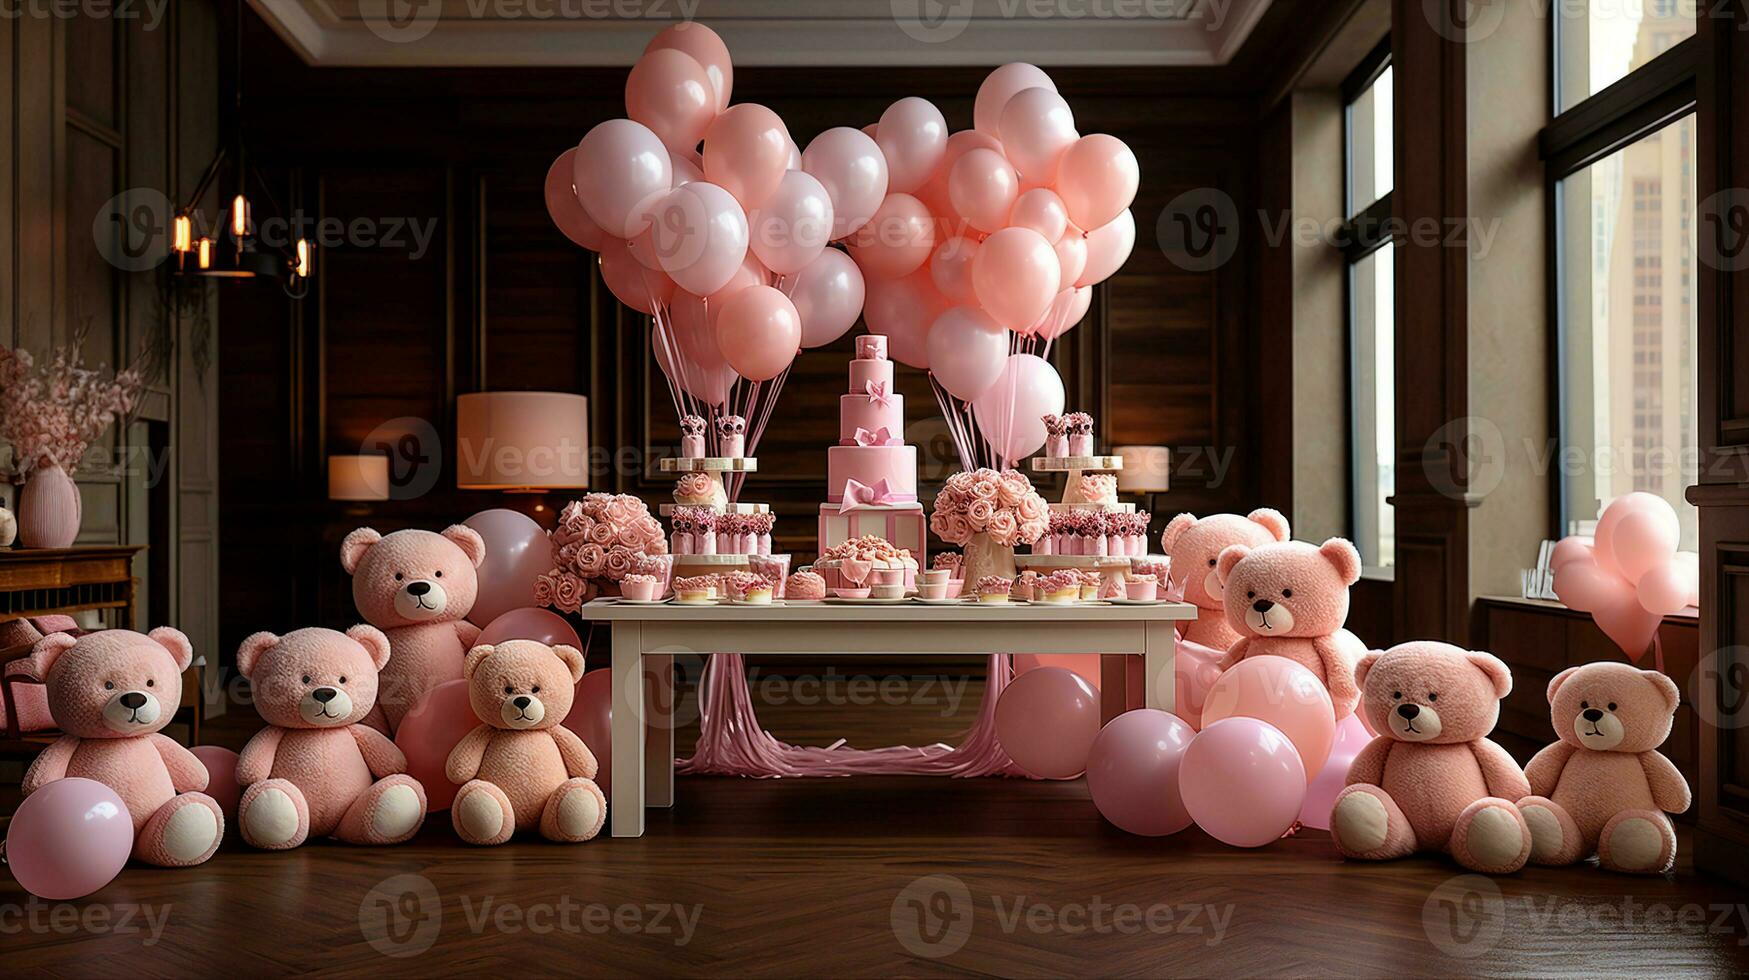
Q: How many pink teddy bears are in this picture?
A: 8